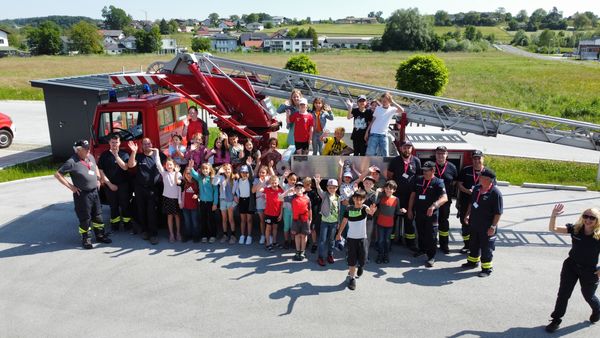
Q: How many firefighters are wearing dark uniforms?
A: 9